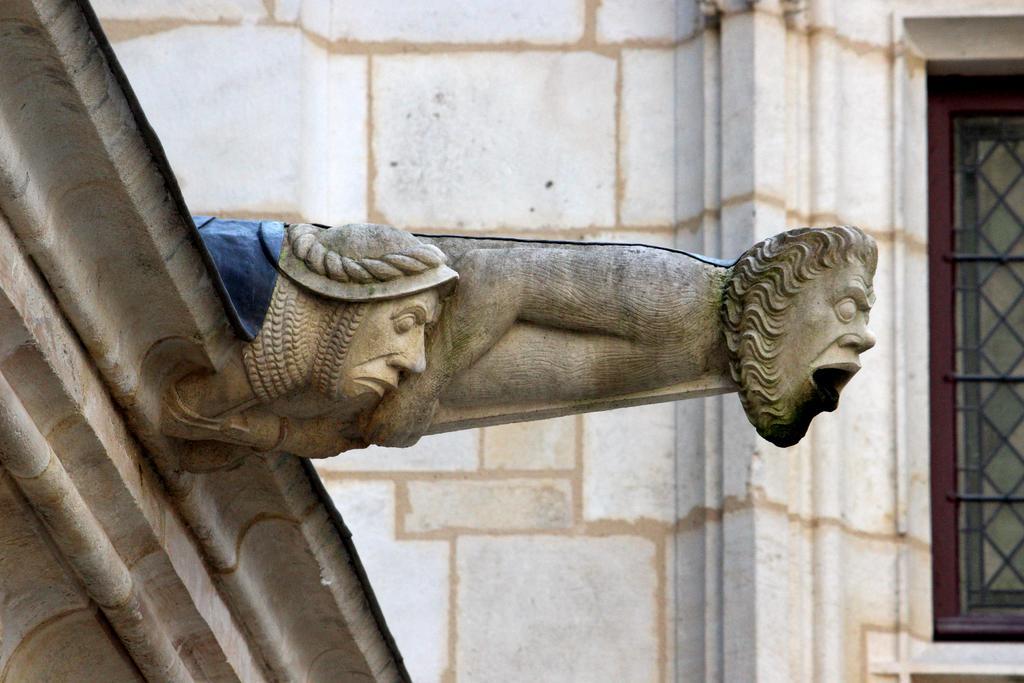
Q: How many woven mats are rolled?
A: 0